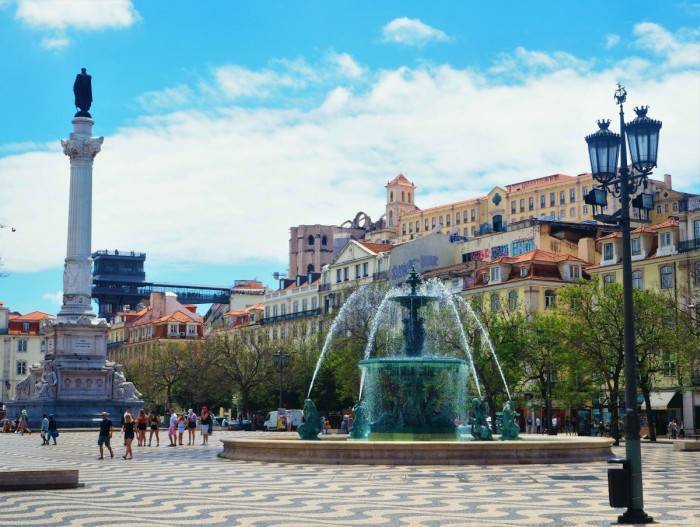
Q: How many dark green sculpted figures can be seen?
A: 4